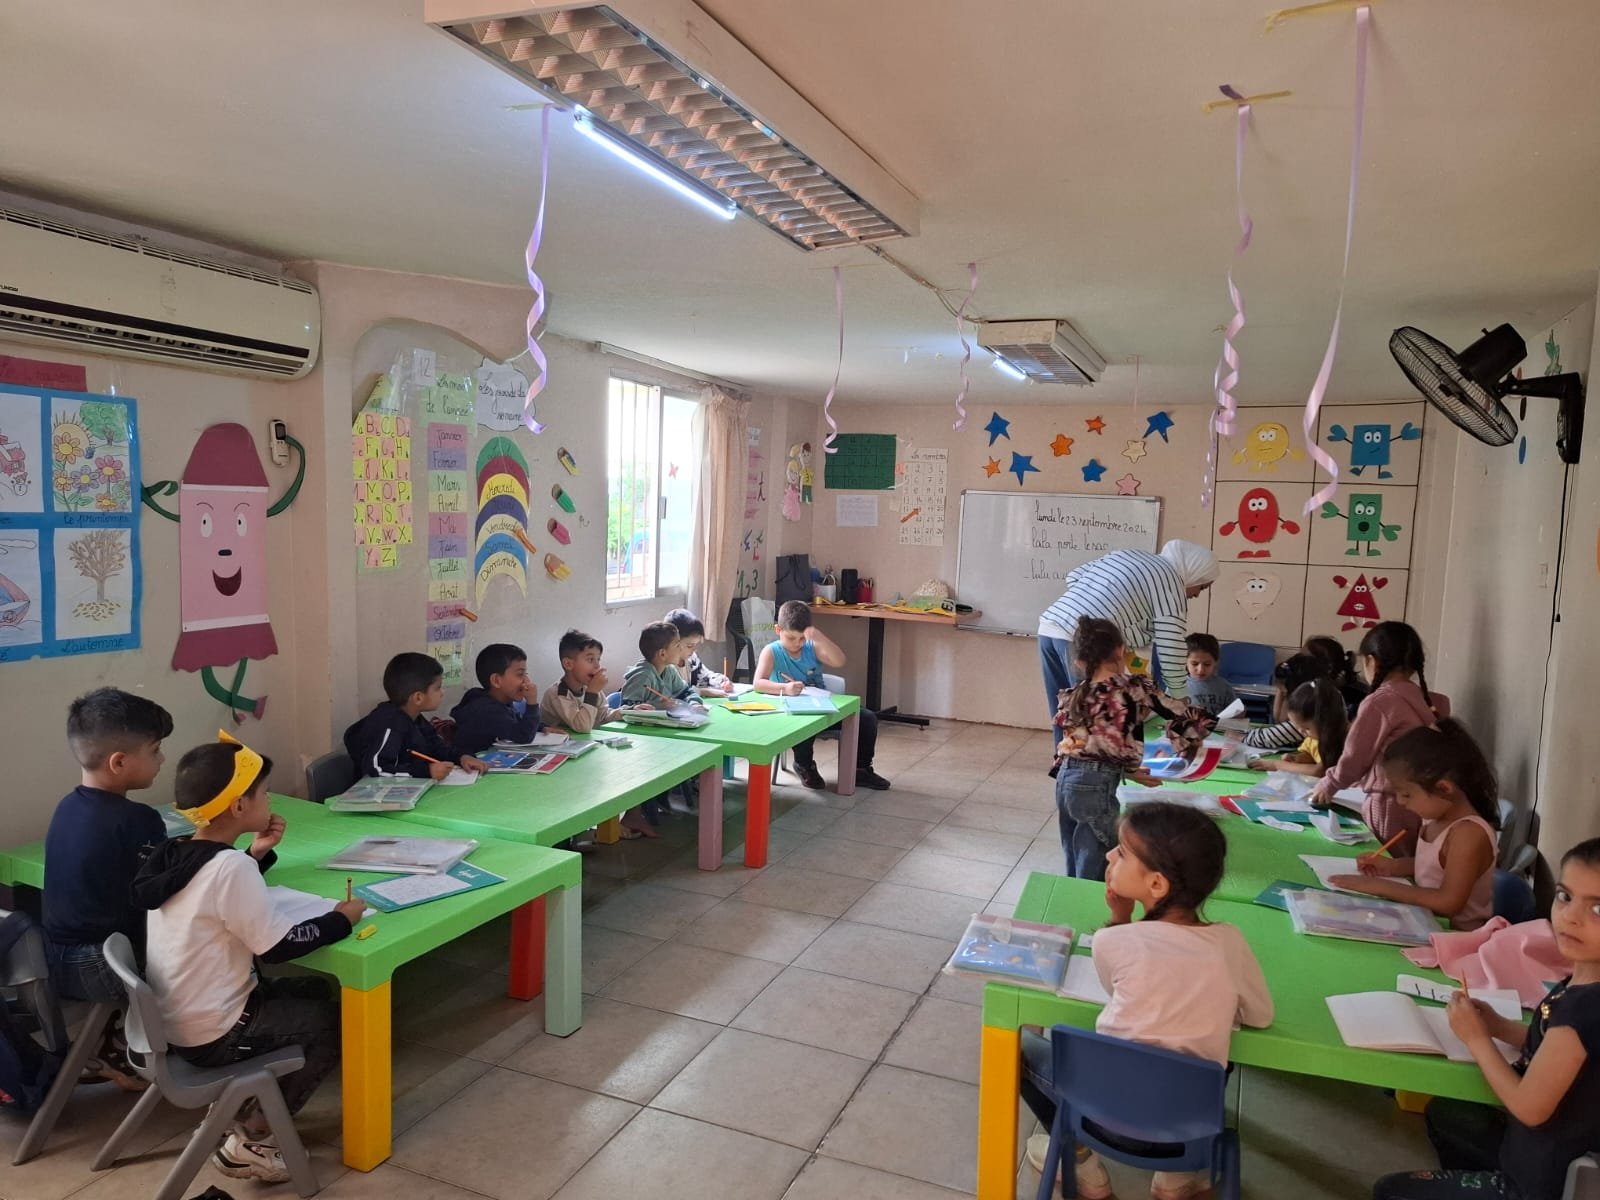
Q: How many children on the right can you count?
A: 9